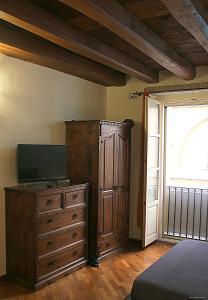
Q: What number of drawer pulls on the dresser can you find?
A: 8